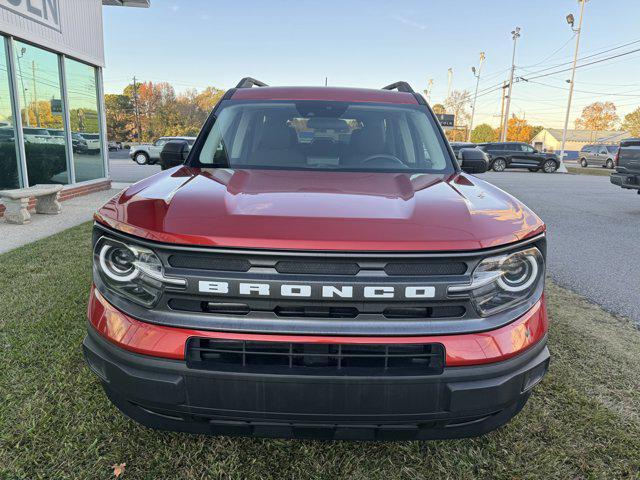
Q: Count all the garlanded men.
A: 0